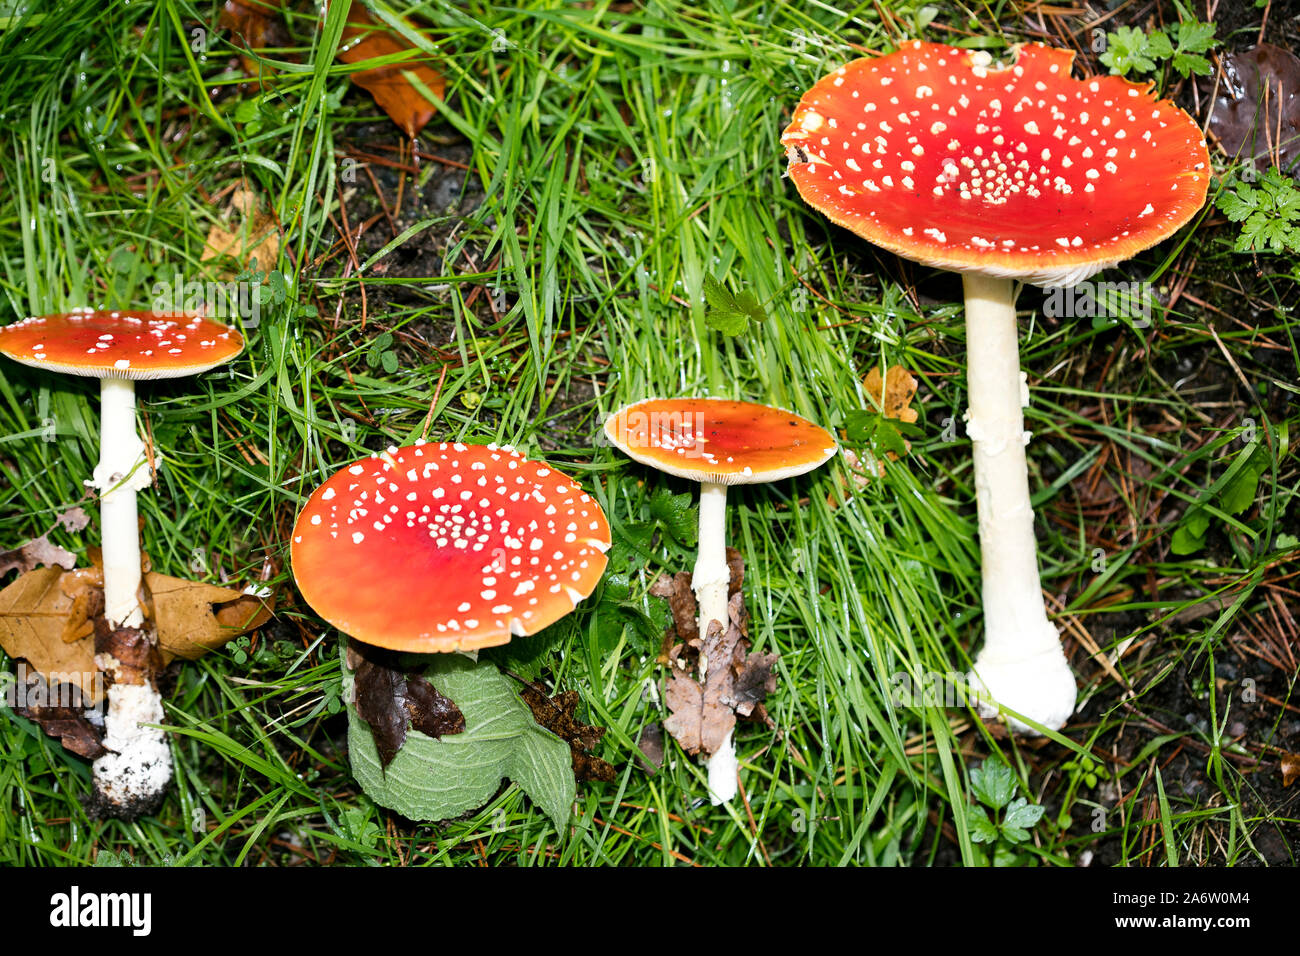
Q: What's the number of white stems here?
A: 3